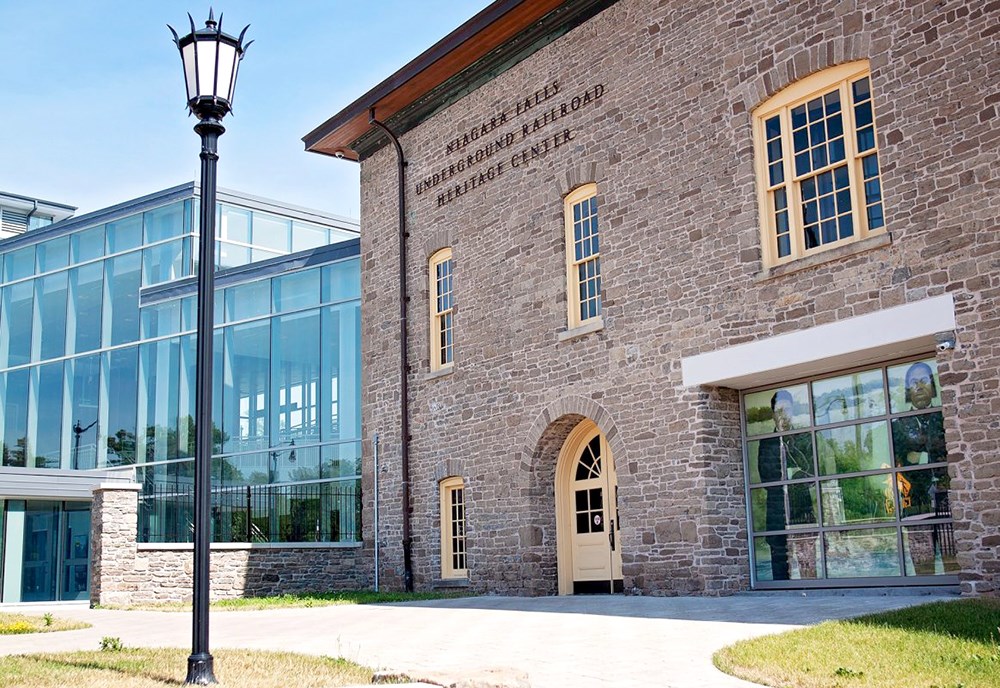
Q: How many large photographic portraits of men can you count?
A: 2